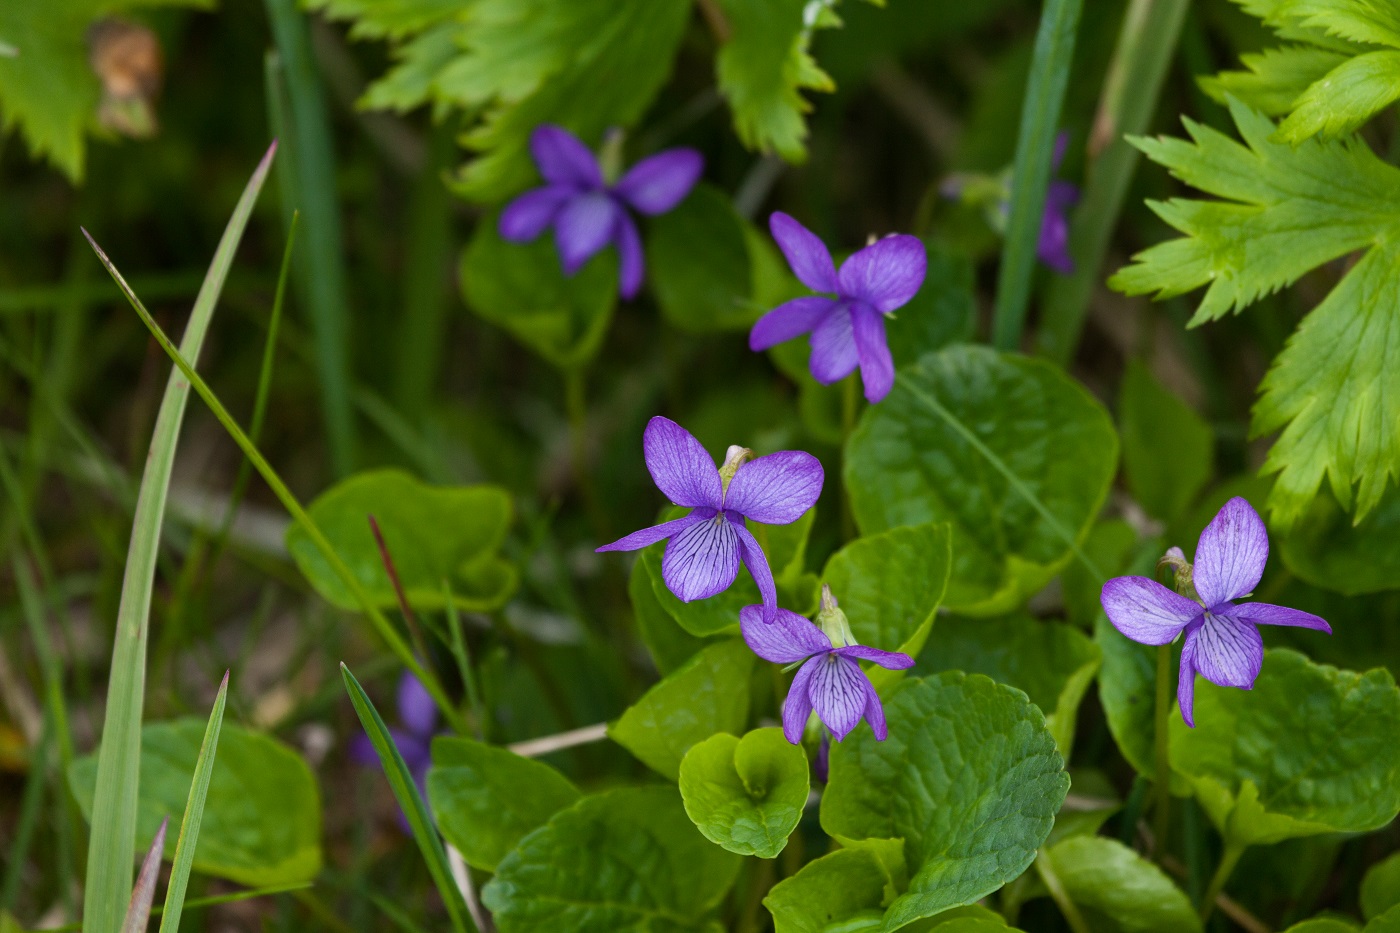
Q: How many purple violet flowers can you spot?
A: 7